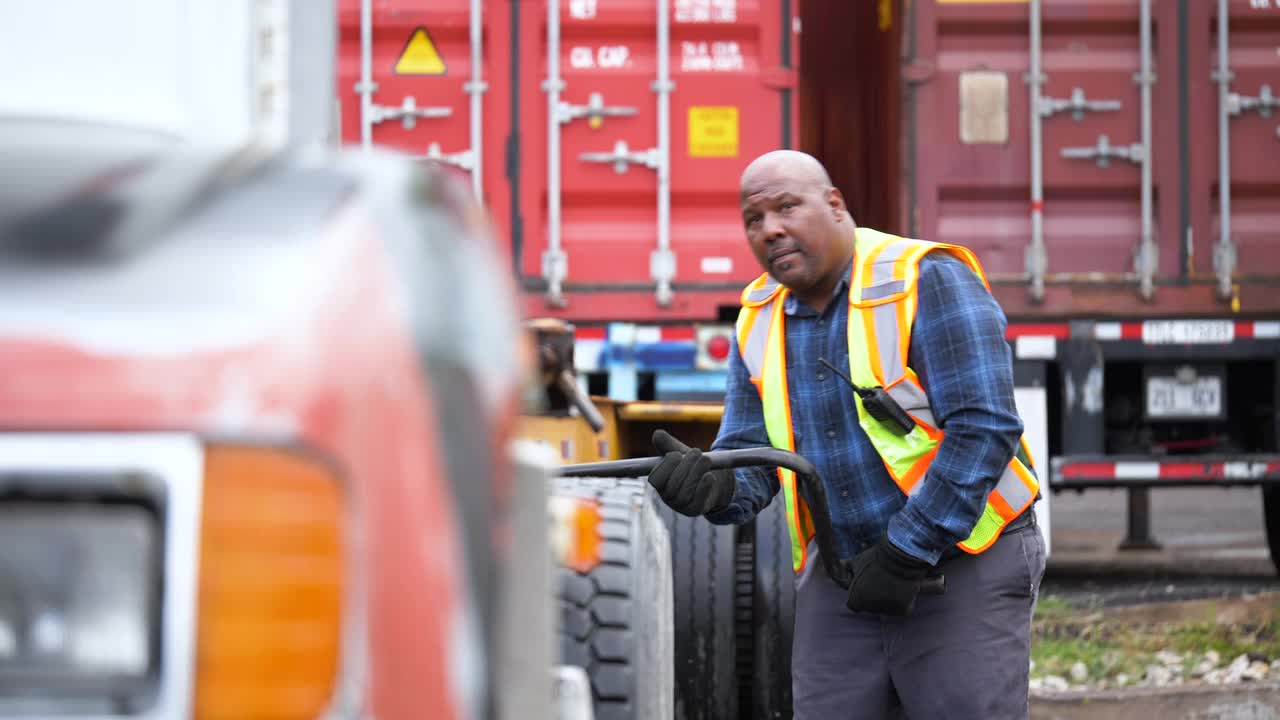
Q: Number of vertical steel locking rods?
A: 7